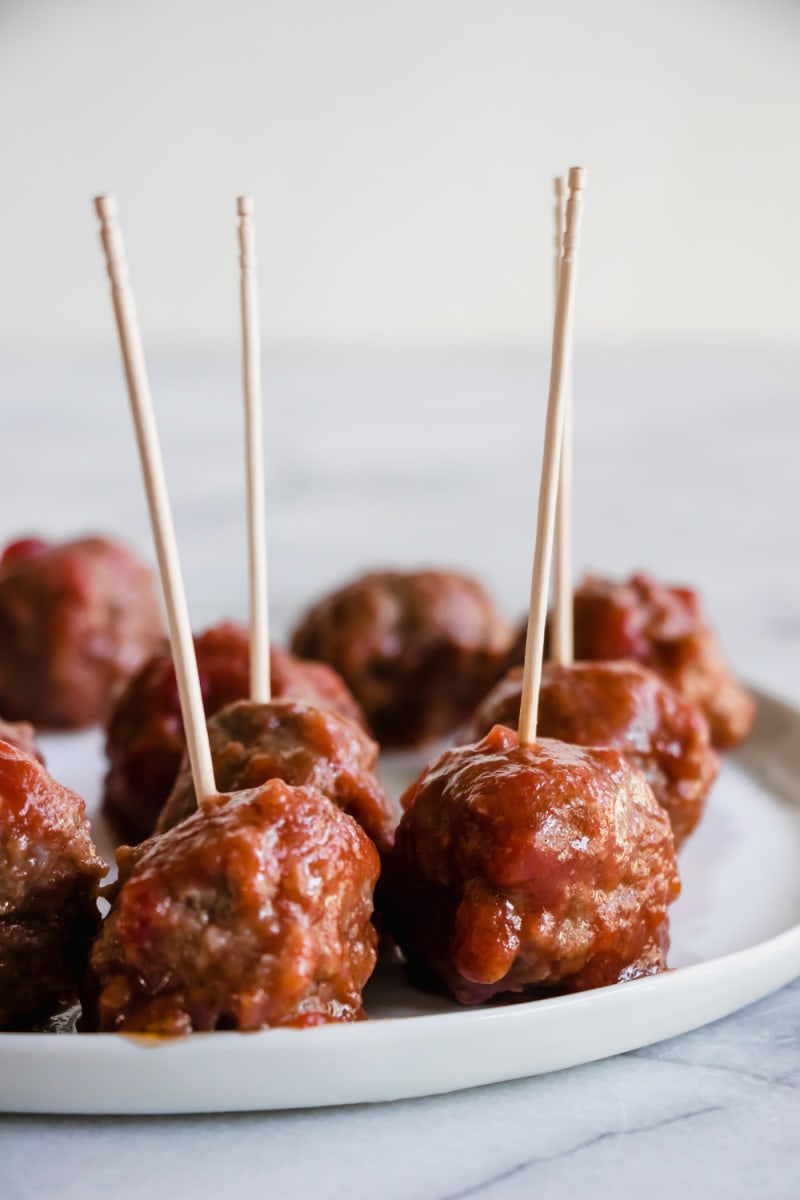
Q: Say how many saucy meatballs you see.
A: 10